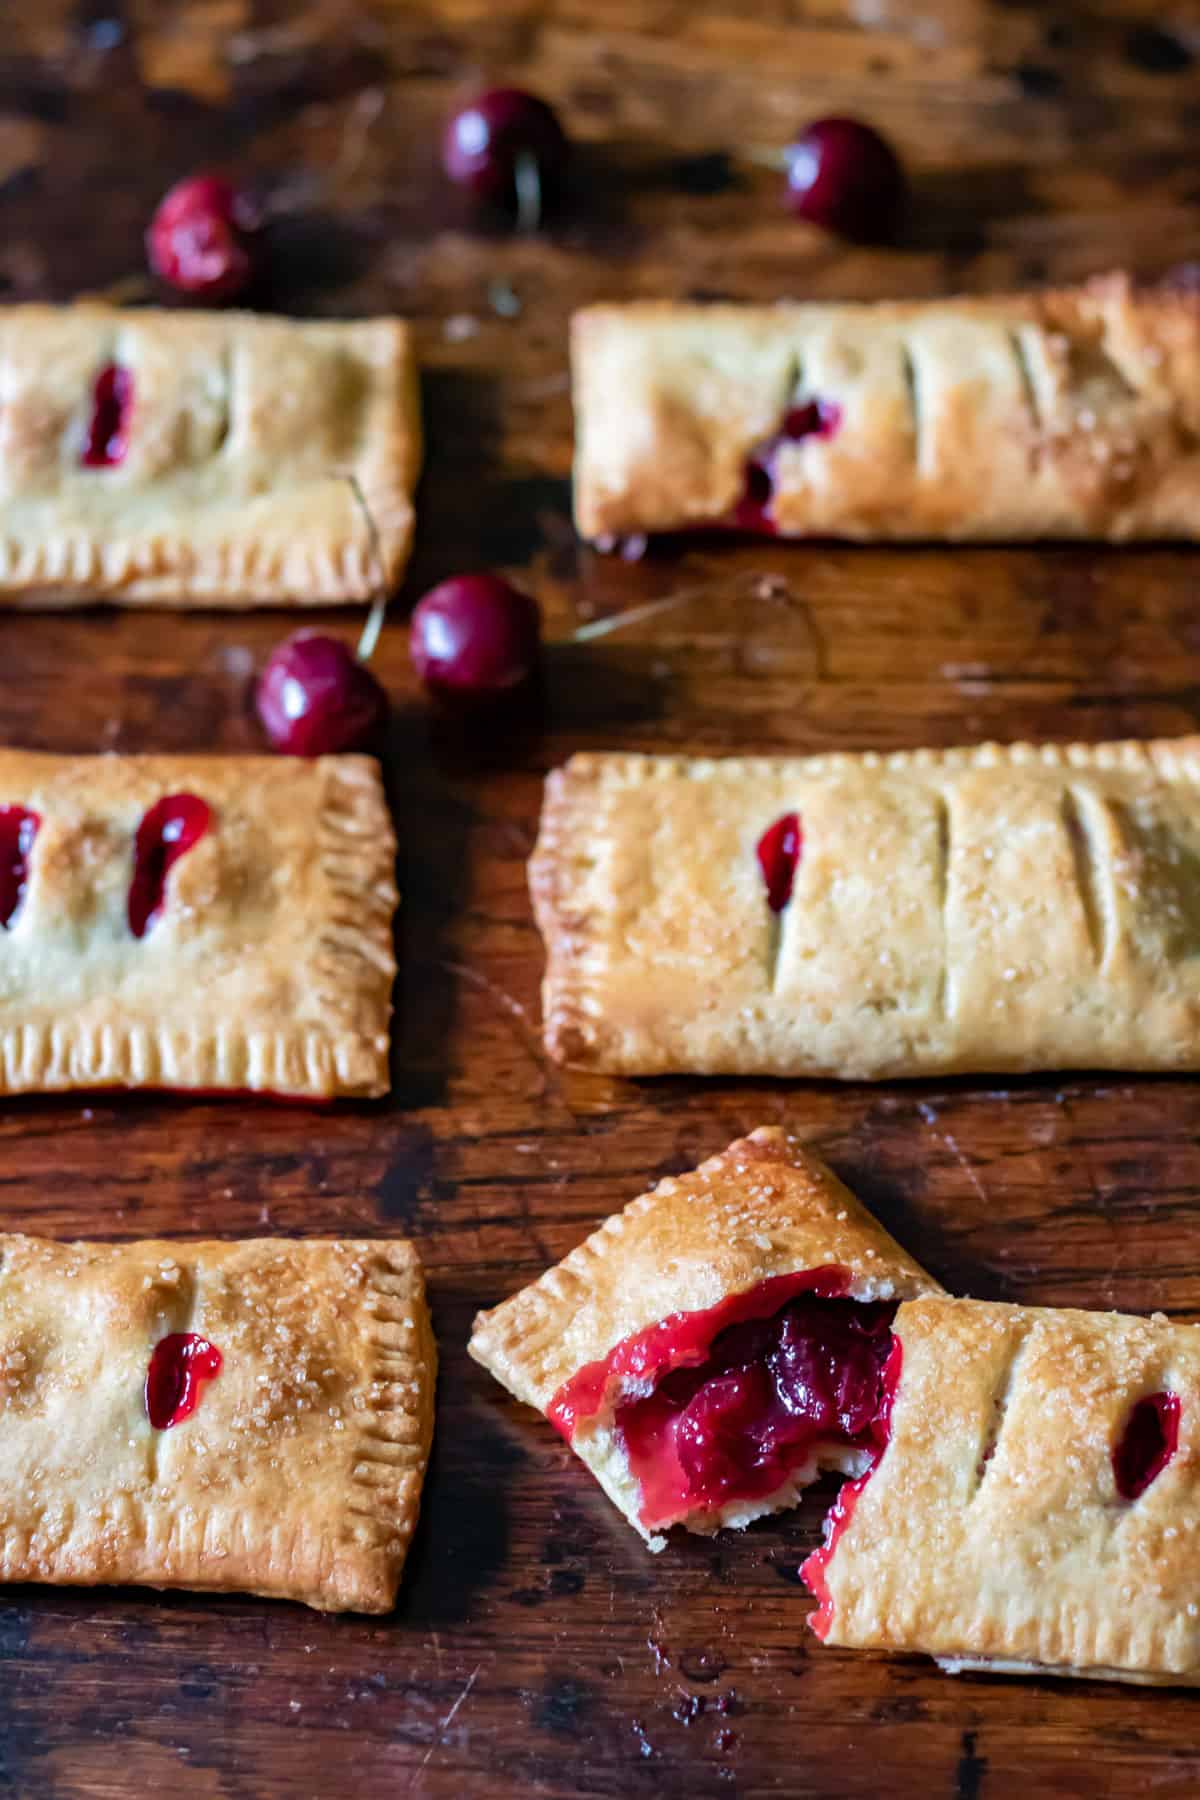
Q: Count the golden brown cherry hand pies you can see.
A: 6